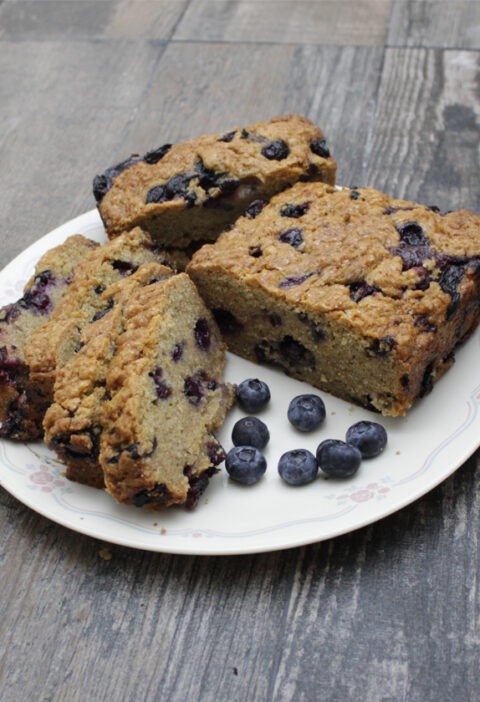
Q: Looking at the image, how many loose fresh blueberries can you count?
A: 7